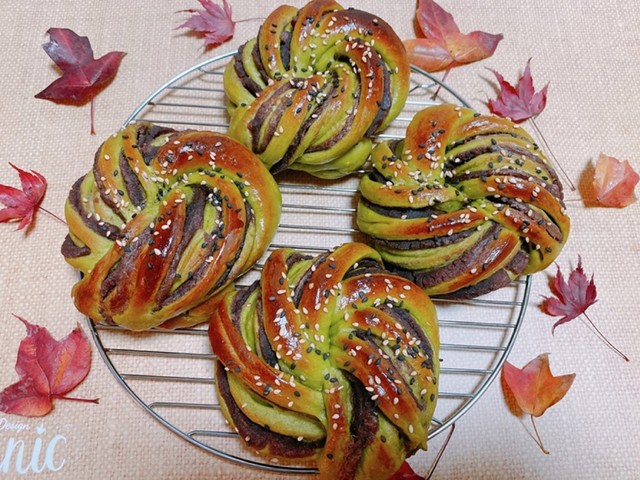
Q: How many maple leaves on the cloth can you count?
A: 10